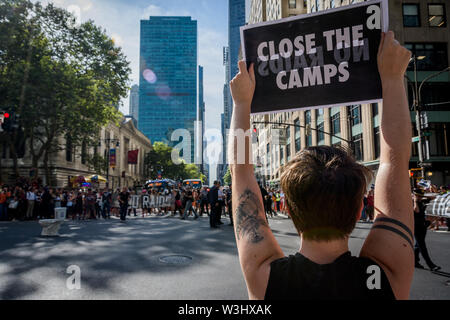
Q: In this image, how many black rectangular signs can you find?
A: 1